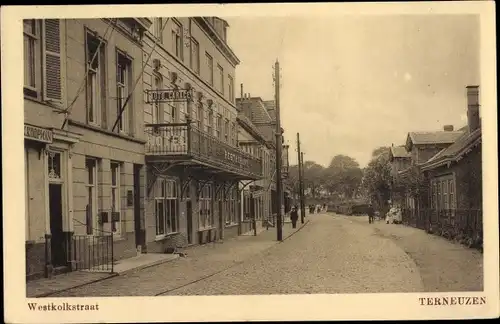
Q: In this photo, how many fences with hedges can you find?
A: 1